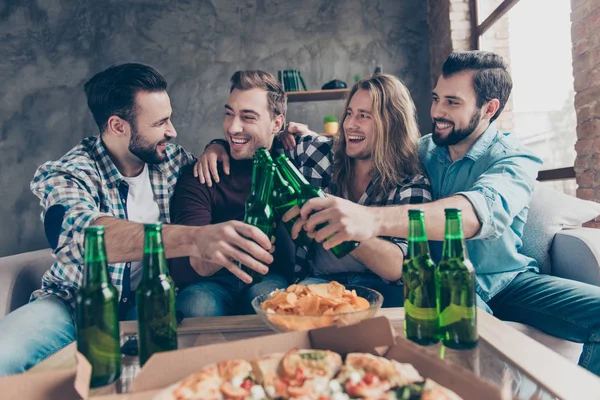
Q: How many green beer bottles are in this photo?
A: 8